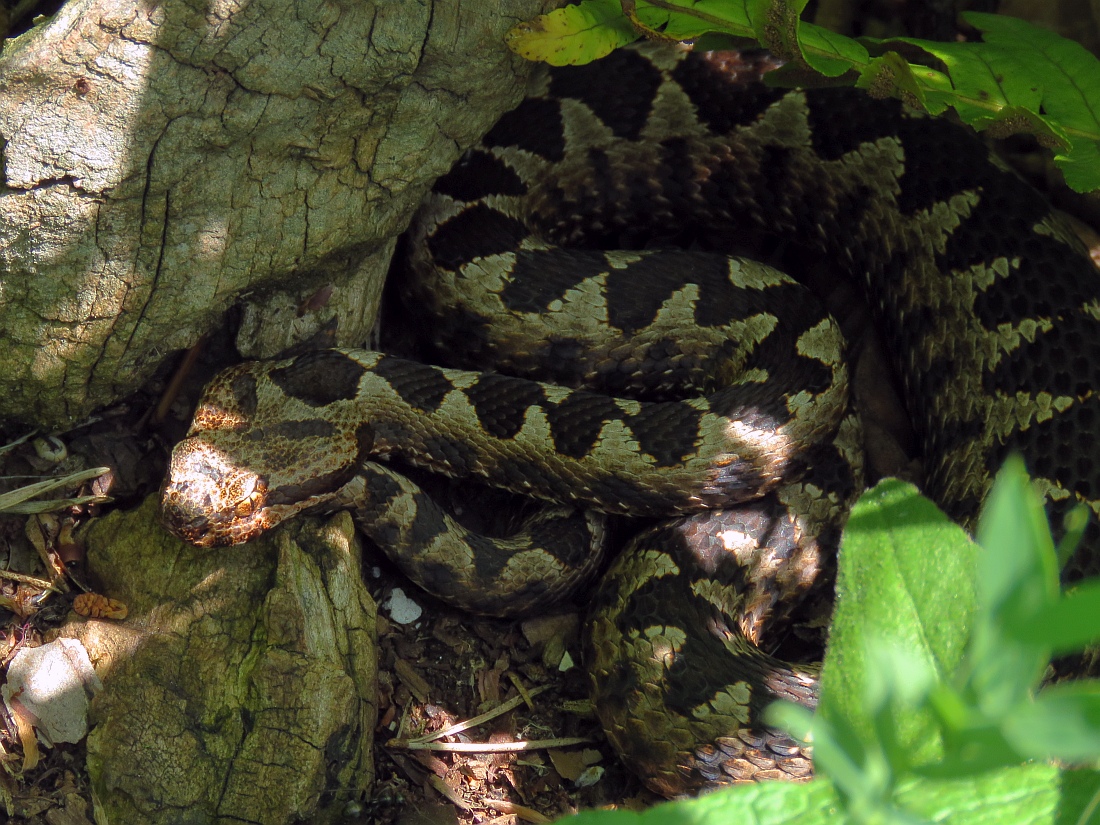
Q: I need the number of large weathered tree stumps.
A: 2